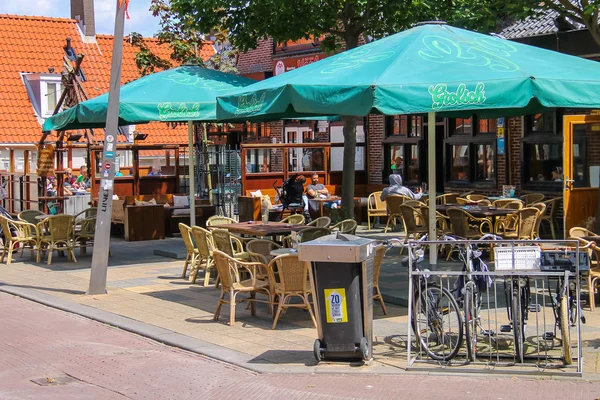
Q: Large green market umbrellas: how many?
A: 2